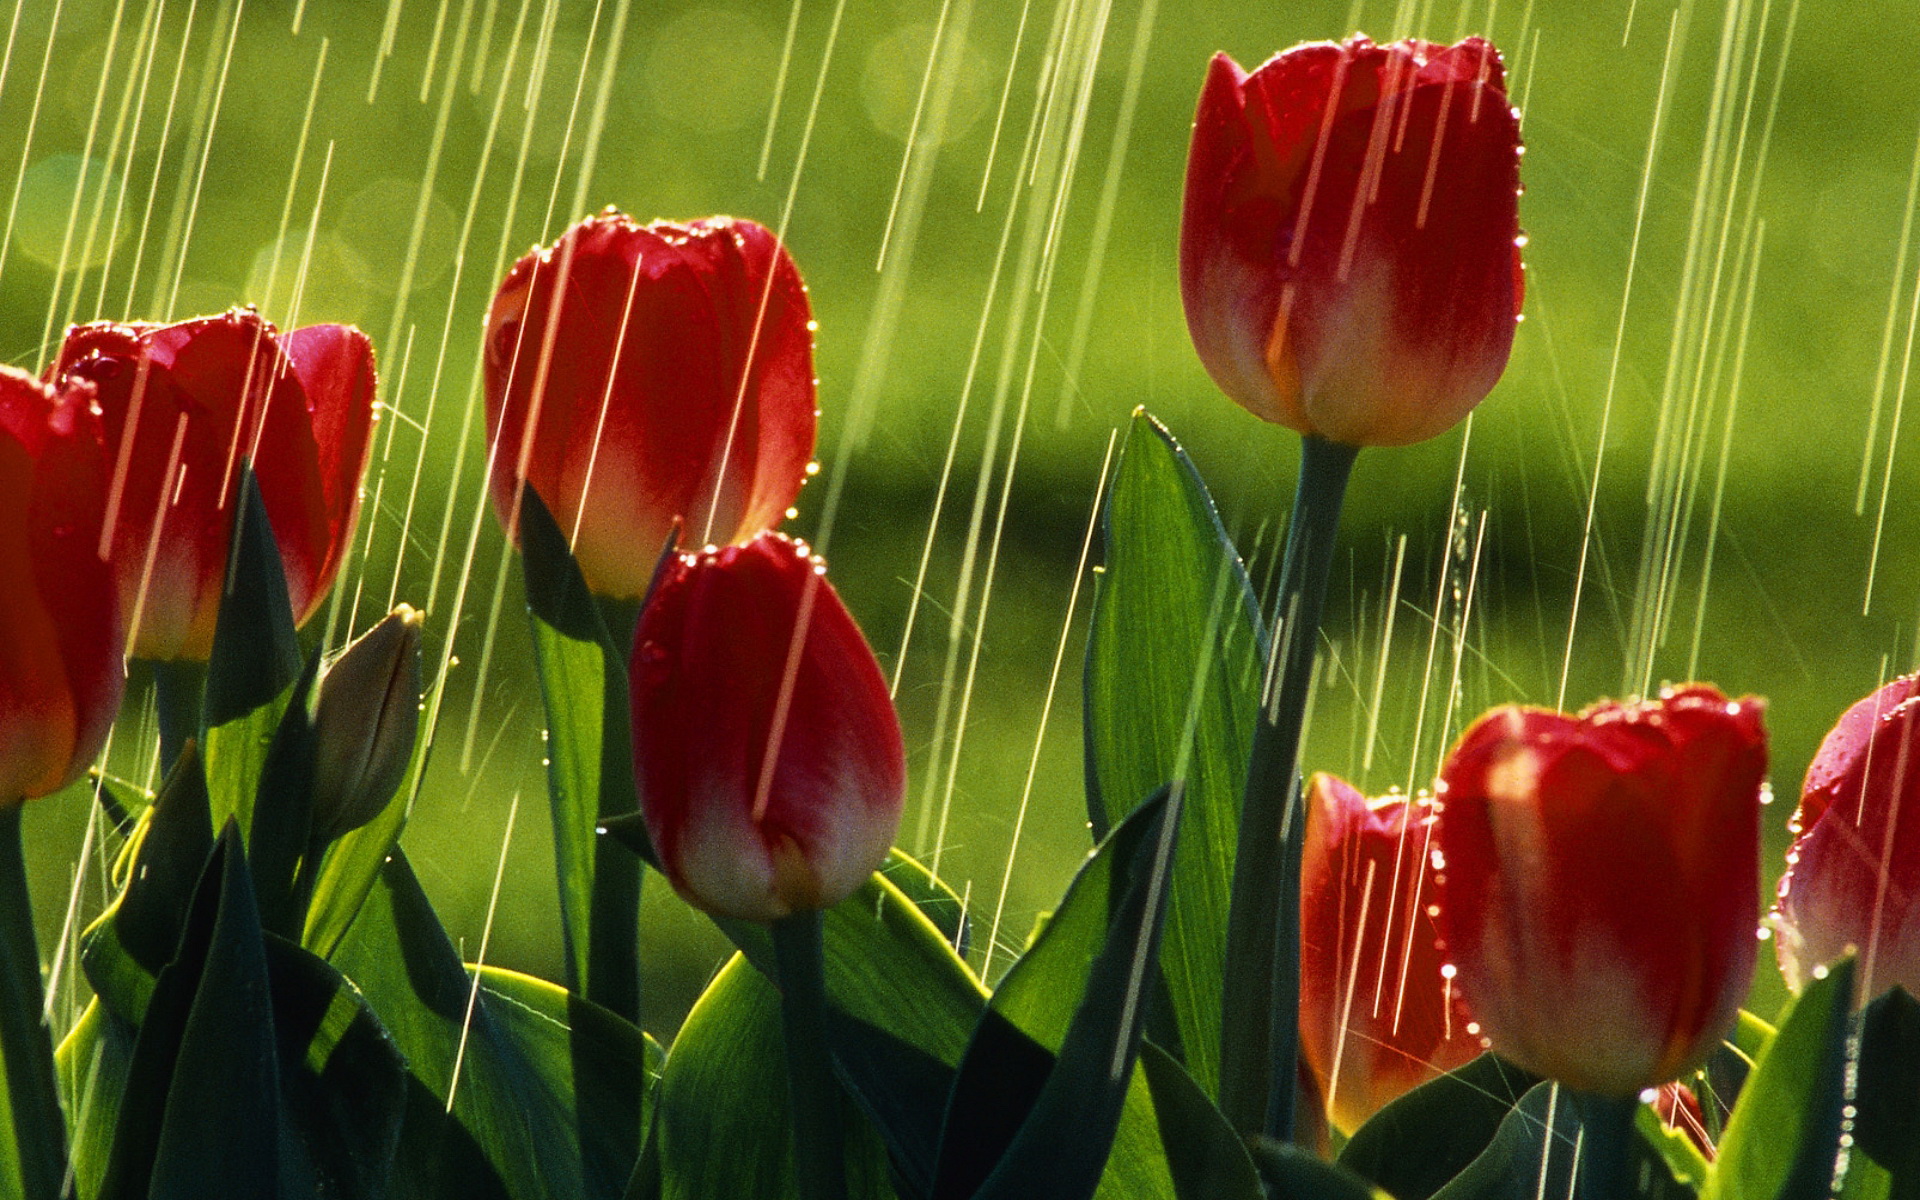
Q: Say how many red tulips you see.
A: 8